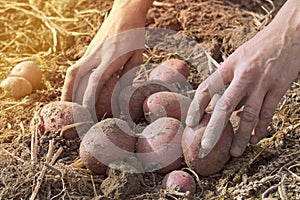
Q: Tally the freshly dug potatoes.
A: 11